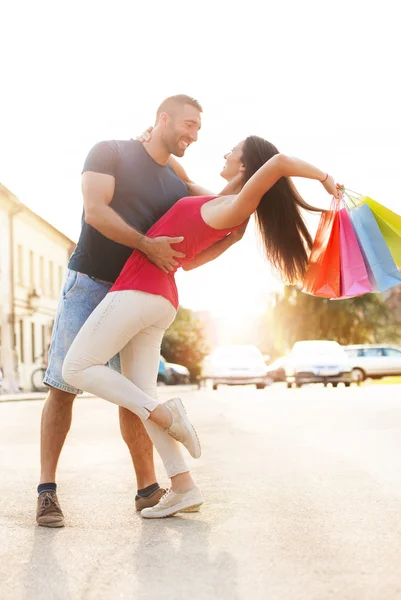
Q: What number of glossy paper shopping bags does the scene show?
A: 4